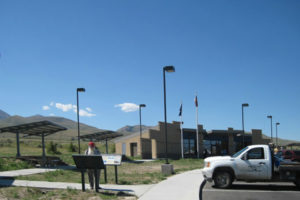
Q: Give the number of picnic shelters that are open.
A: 2